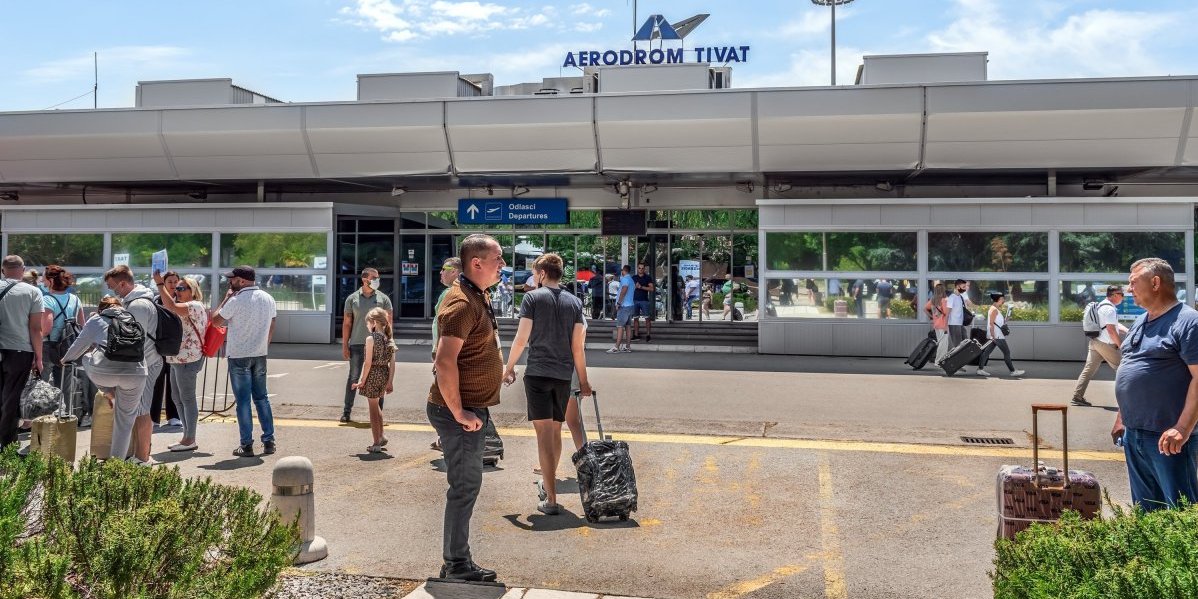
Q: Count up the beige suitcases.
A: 2